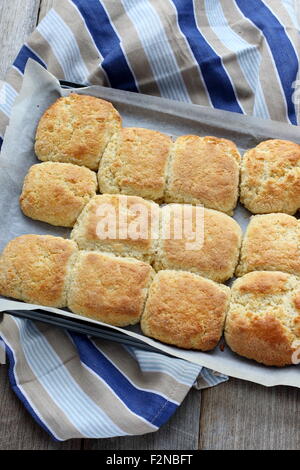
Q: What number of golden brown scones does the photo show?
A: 12